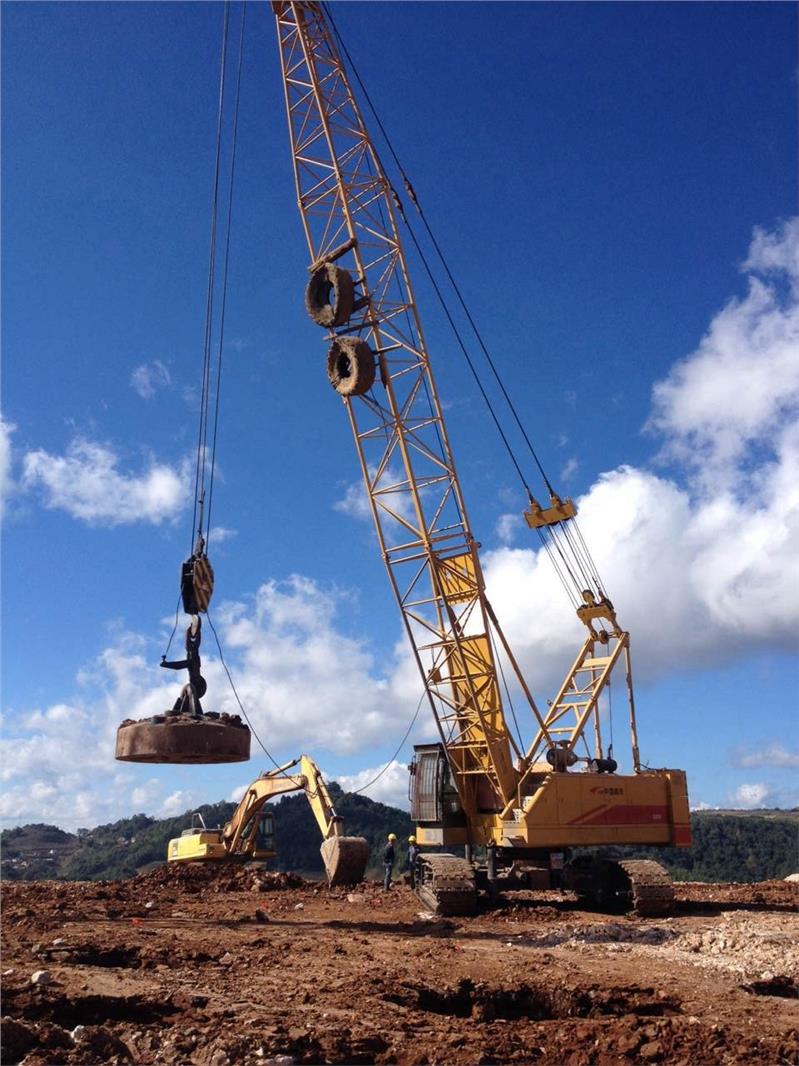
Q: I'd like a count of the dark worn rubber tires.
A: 2